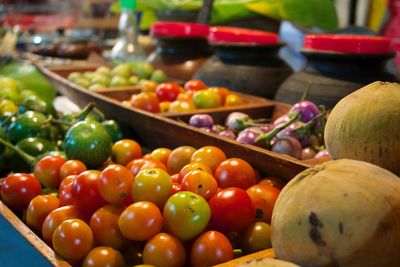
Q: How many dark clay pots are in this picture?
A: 3